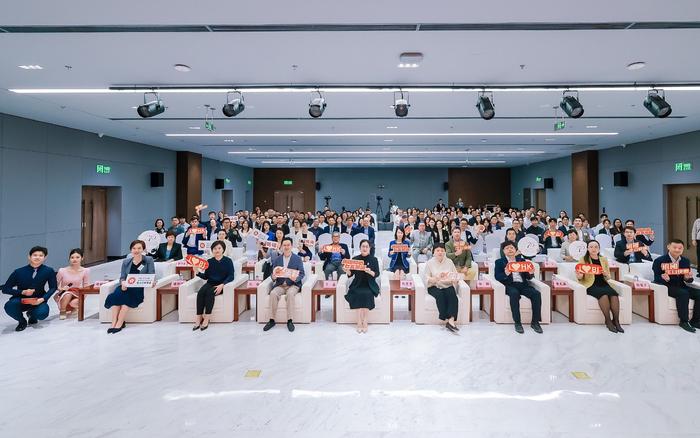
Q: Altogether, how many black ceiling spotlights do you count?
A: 7